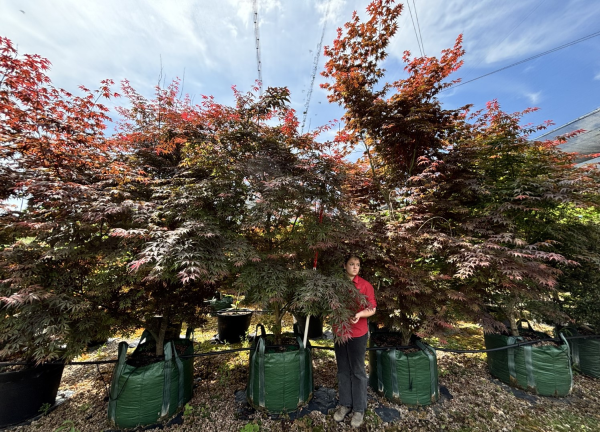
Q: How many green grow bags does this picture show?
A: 5